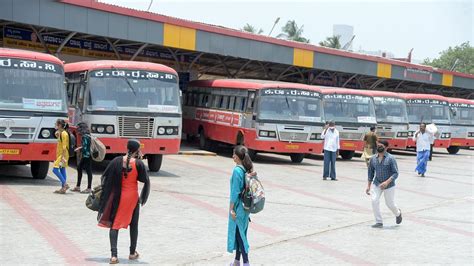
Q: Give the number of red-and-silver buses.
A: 7